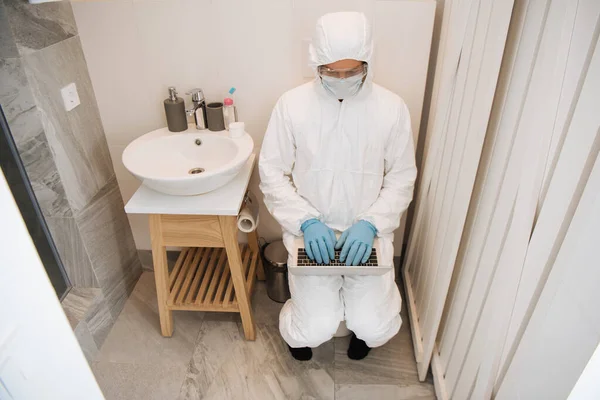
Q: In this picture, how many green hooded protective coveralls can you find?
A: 0